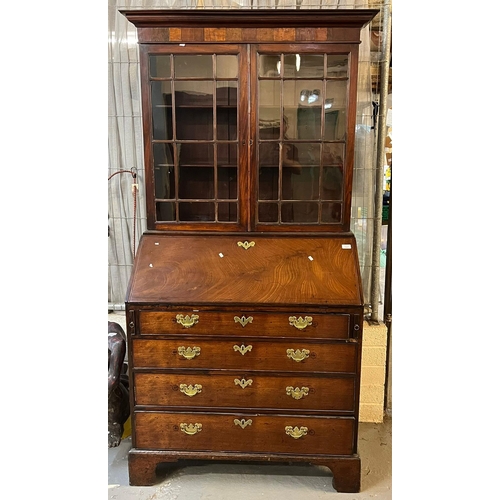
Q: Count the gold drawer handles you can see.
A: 8